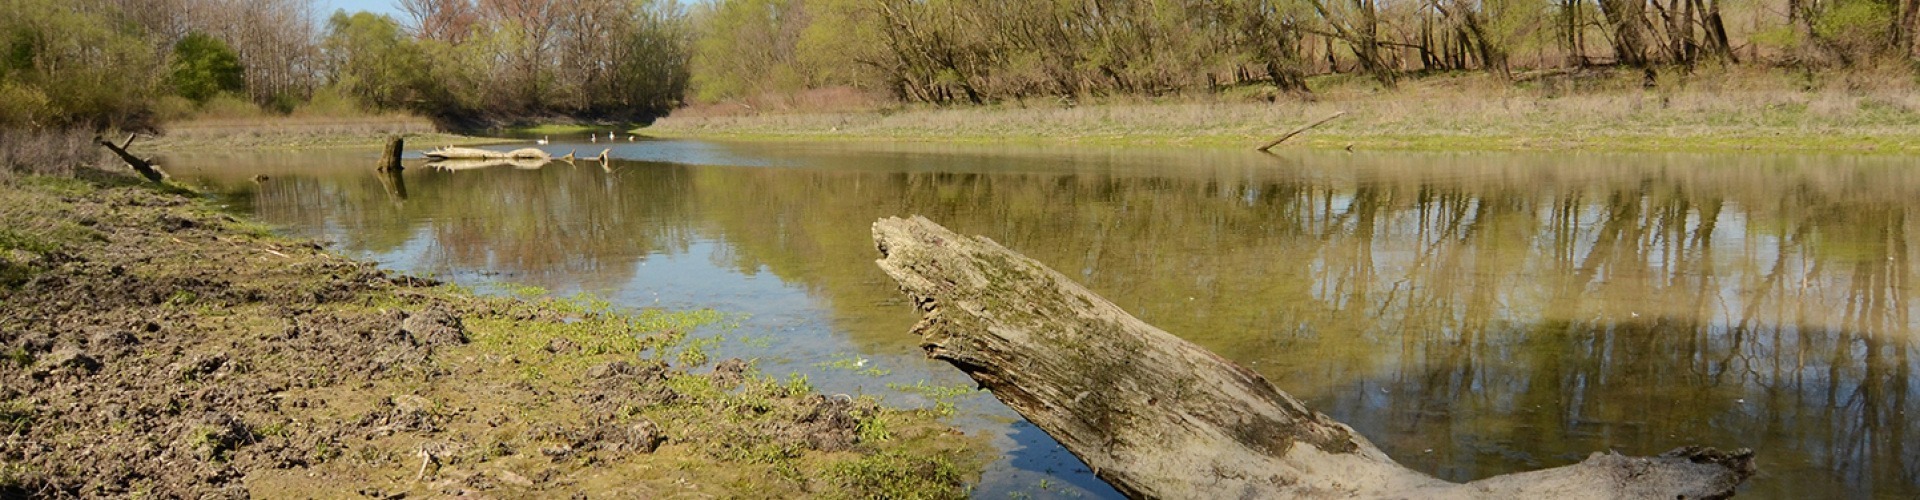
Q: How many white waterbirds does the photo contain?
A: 4